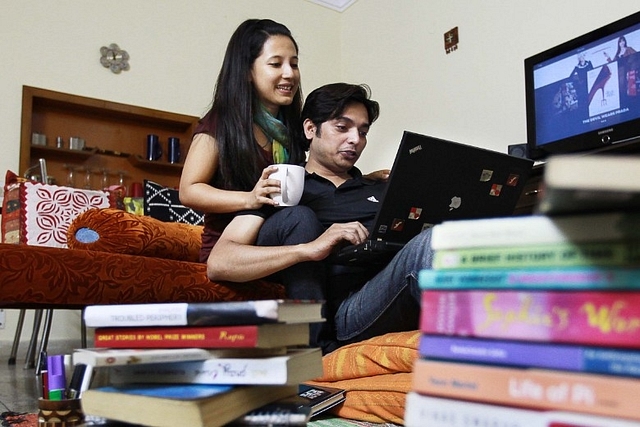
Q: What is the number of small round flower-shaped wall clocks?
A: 1